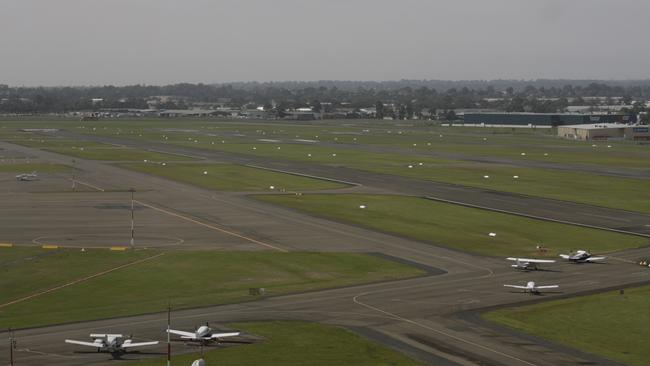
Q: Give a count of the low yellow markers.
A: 3